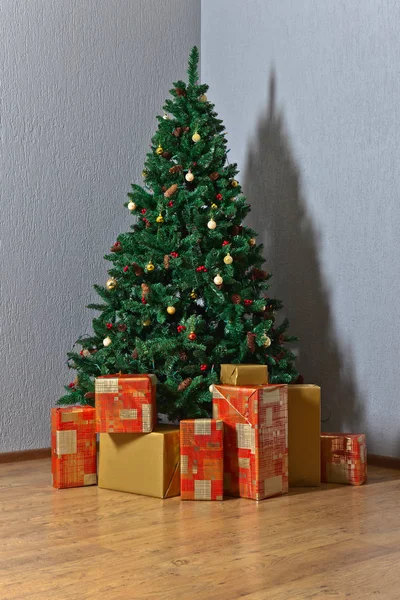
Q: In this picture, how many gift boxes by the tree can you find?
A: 8